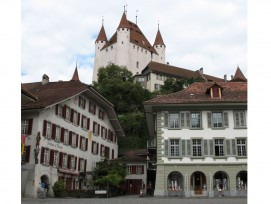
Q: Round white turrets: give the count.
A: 3